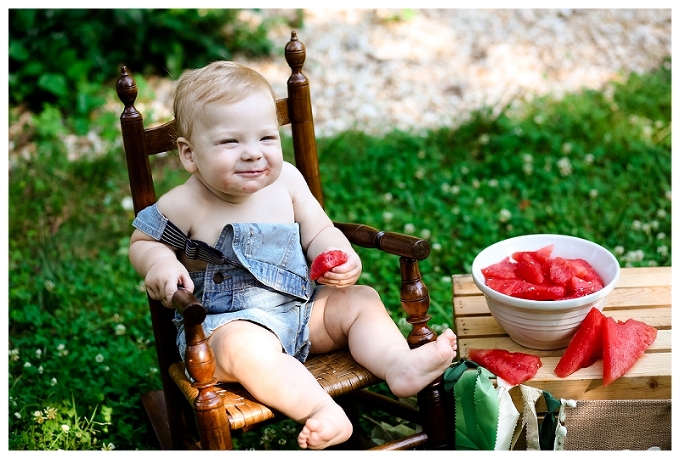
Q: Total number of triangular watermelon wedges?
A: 3